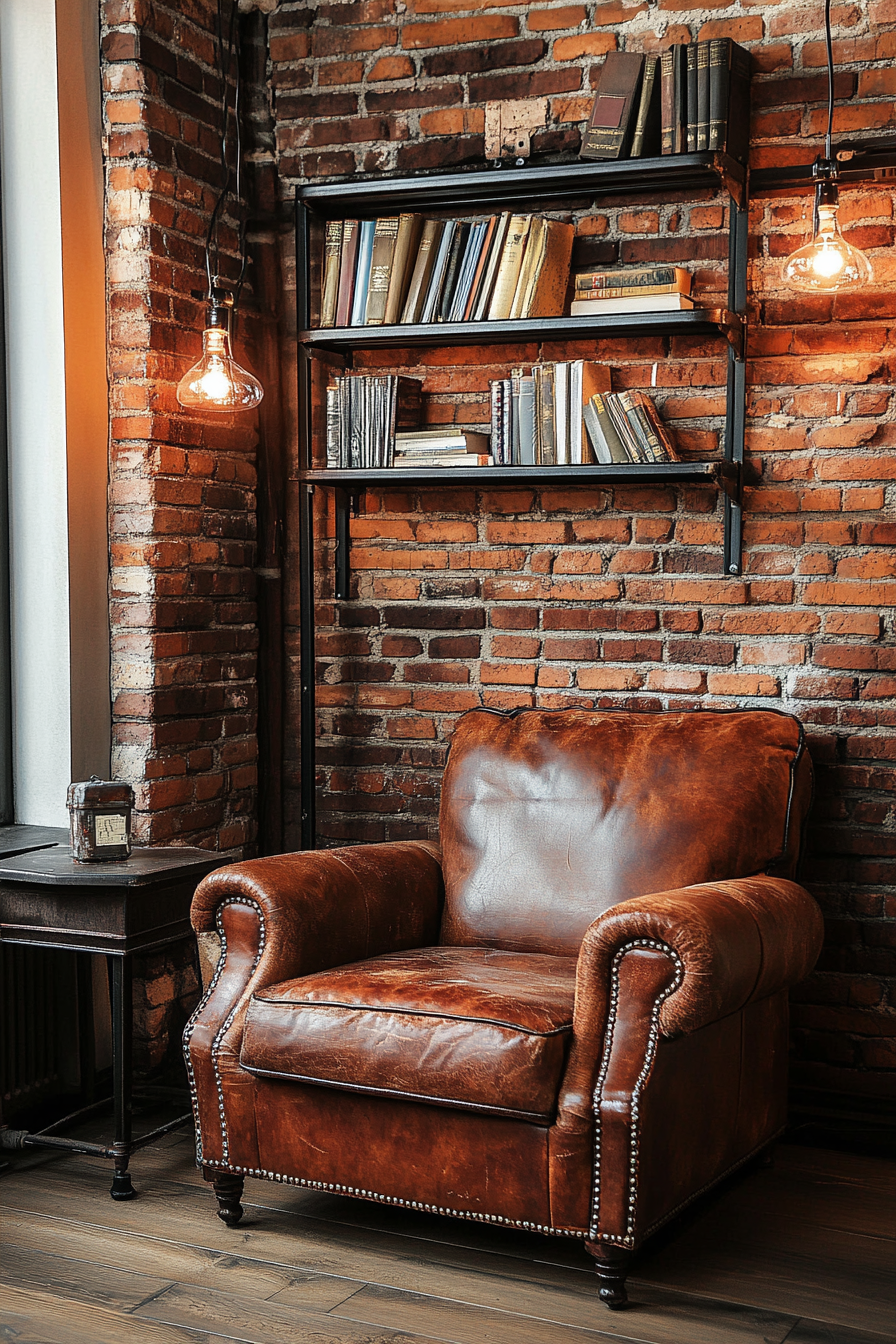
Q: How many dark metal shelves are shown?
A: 3